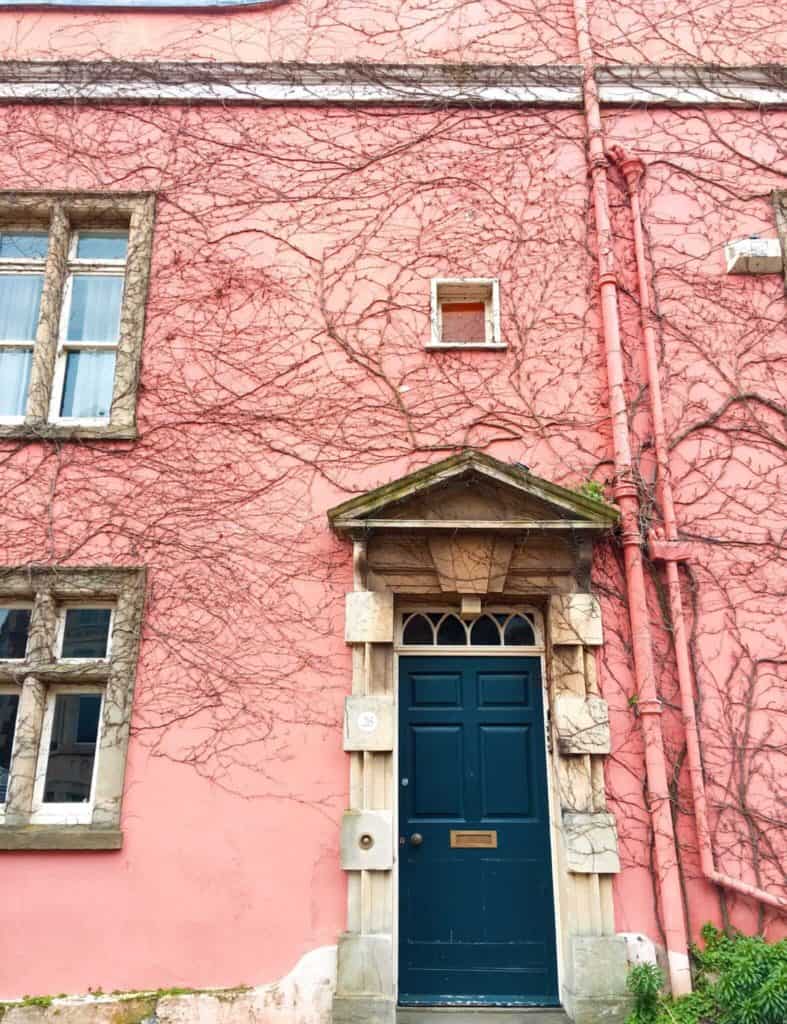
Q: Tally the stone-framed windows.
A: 2